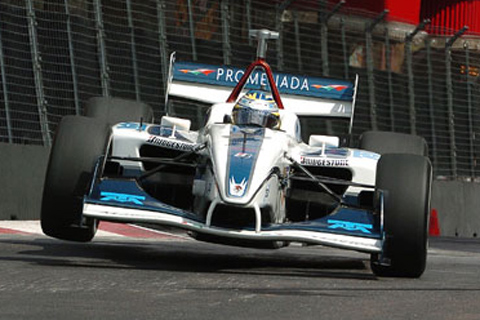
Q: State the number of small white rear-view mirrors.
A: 2